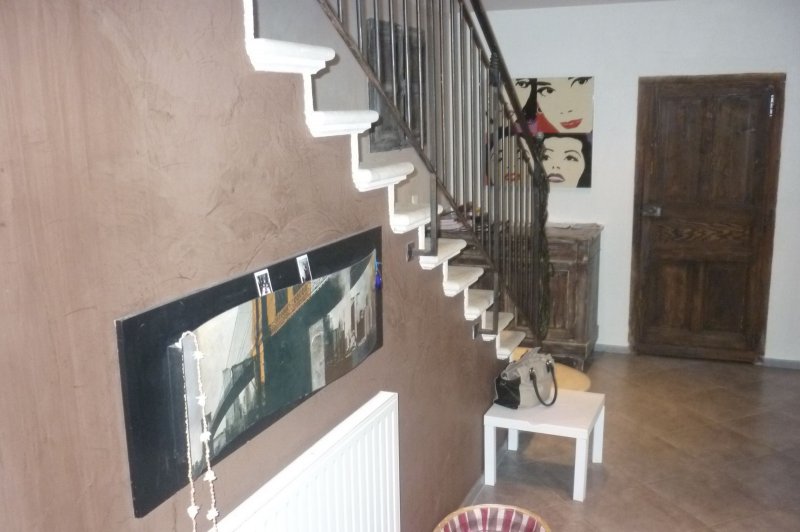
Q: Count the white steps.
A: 9